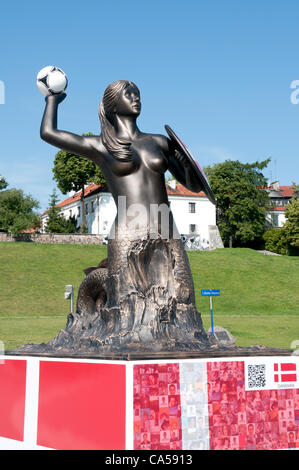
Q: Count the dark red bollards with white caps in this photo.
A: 0